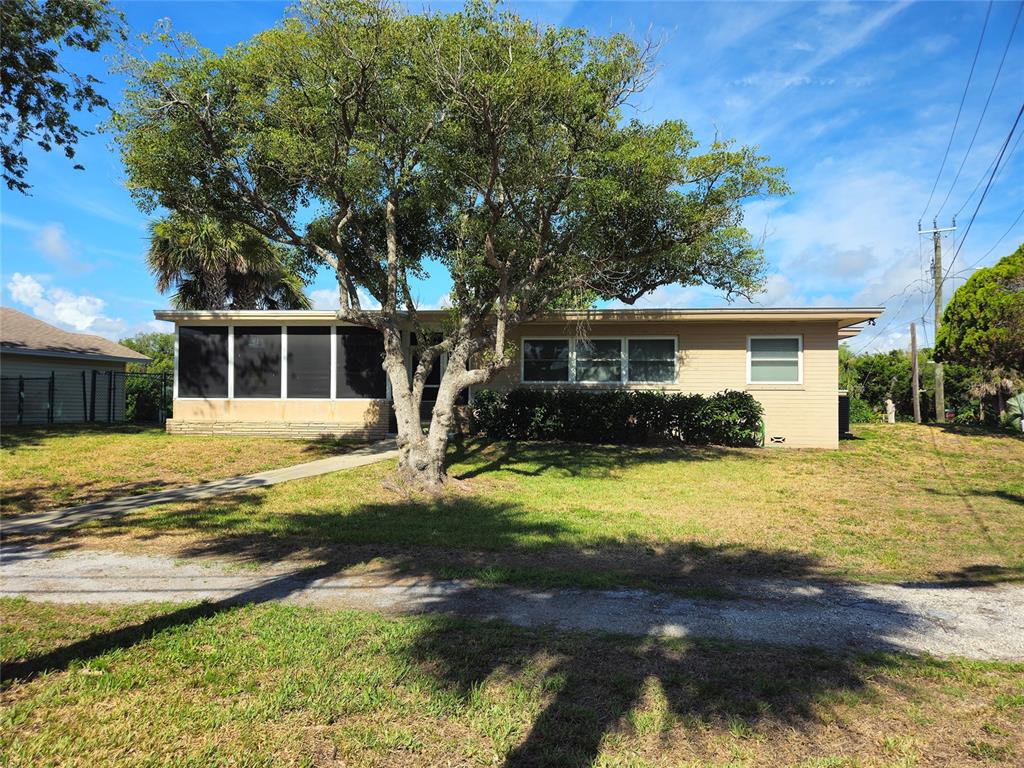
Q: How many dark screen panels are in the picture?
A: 4